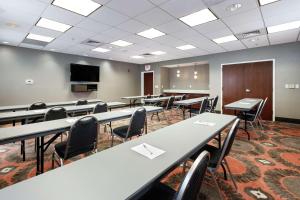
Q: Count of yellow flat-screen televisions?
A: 0